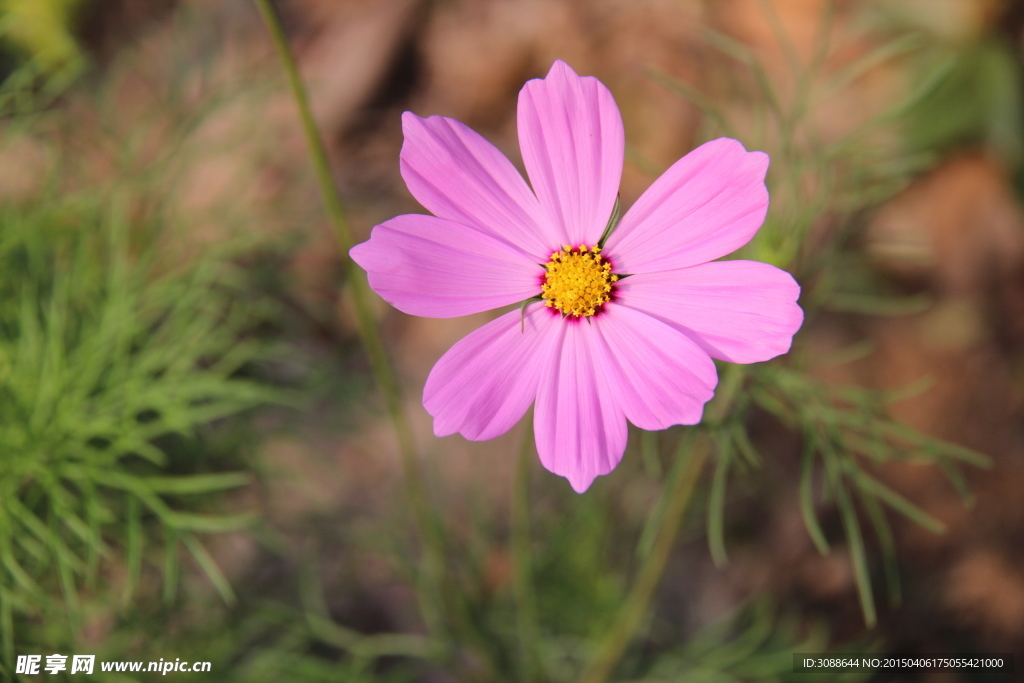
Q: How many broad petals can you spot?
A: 8